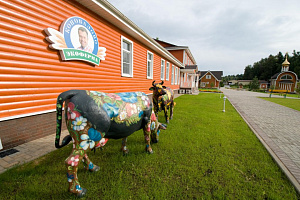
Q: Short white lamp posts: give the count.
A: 2